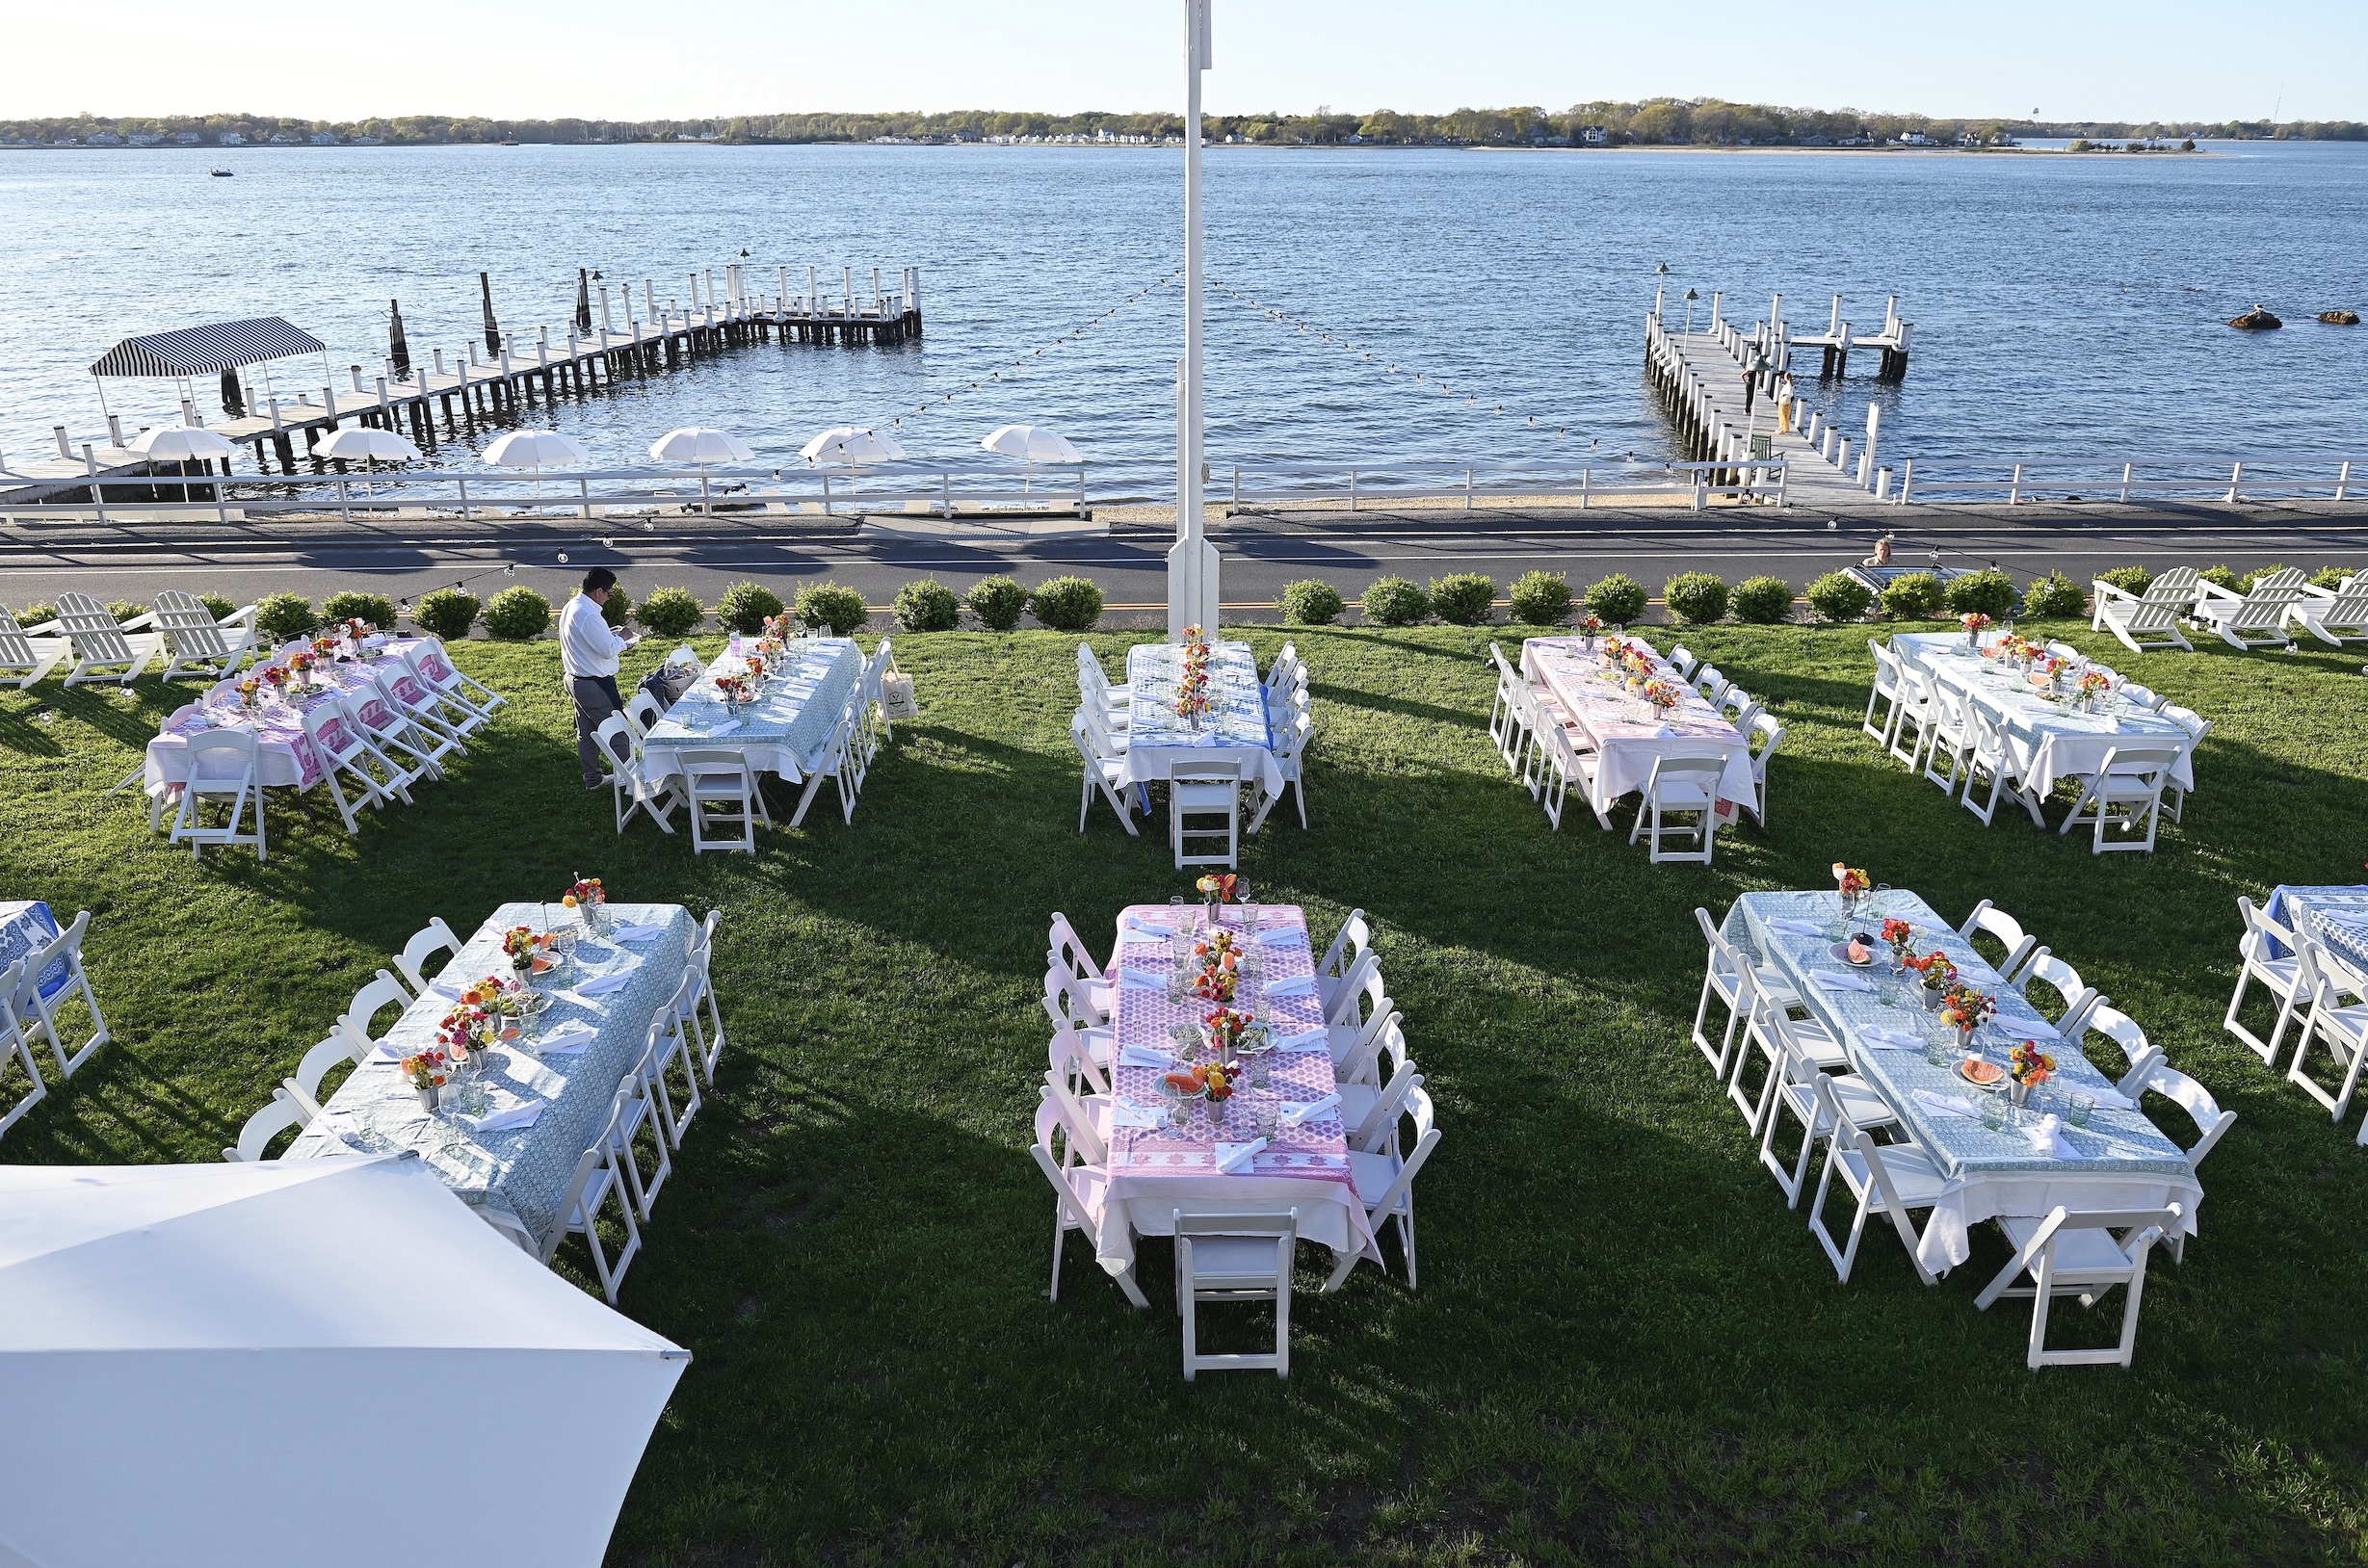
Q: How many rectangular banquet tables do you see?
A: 10